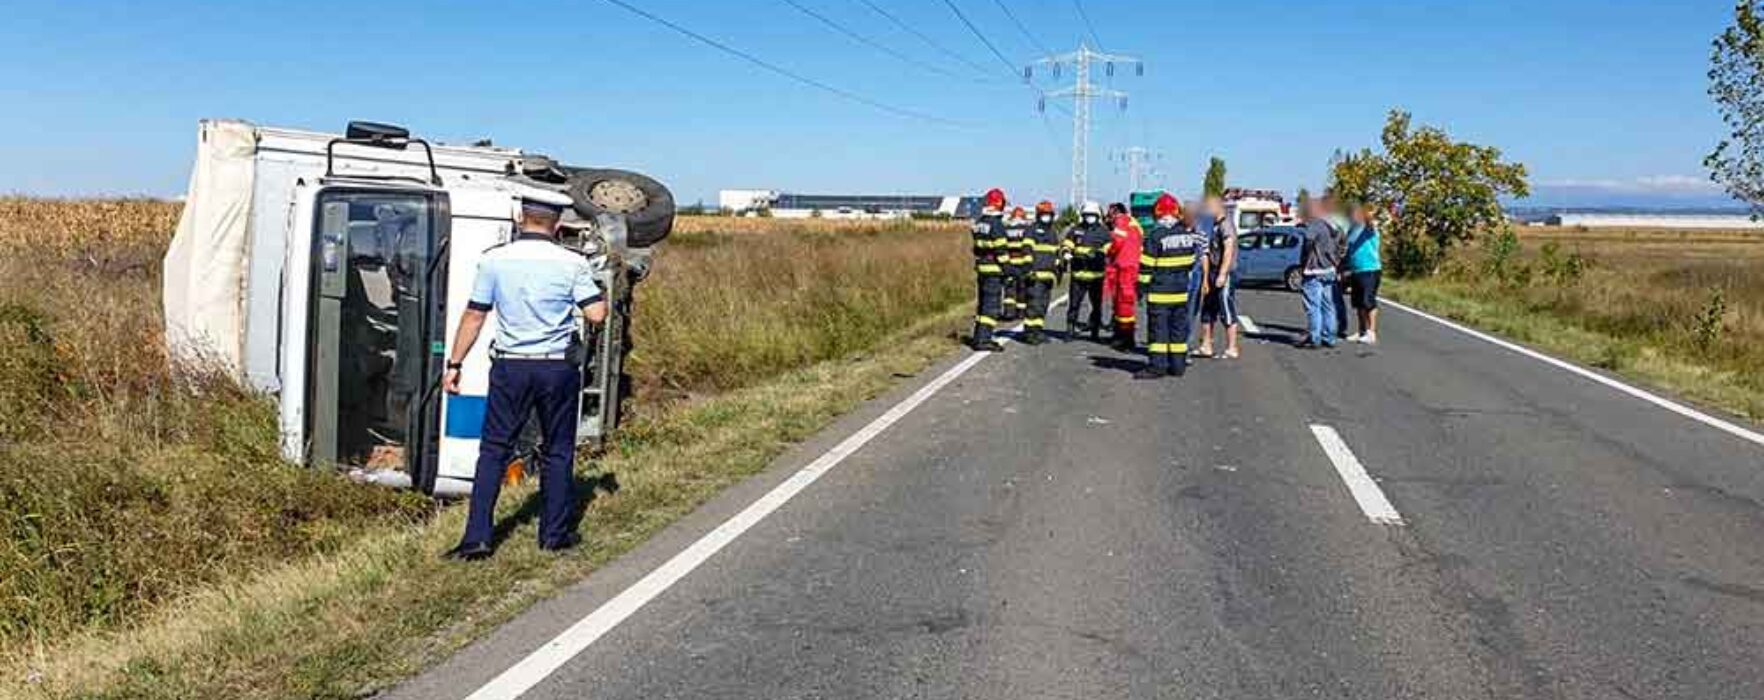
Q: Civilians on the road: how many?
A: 5